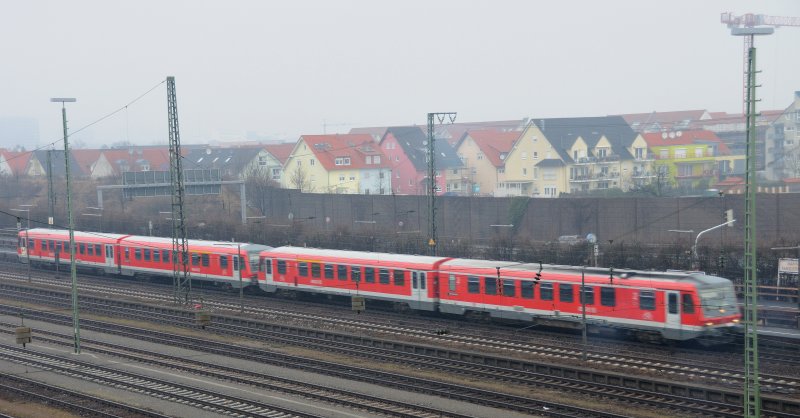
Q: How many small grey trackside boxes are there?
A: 3